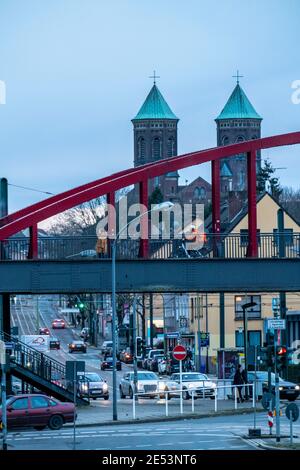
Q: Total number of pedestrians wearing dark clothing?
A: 2